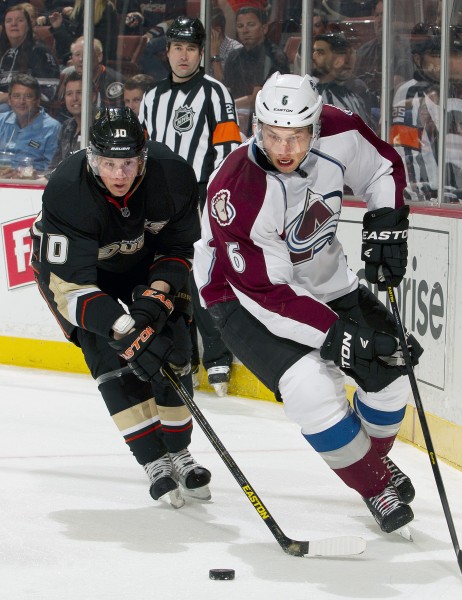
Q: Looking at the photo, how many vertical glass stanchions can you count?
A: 5